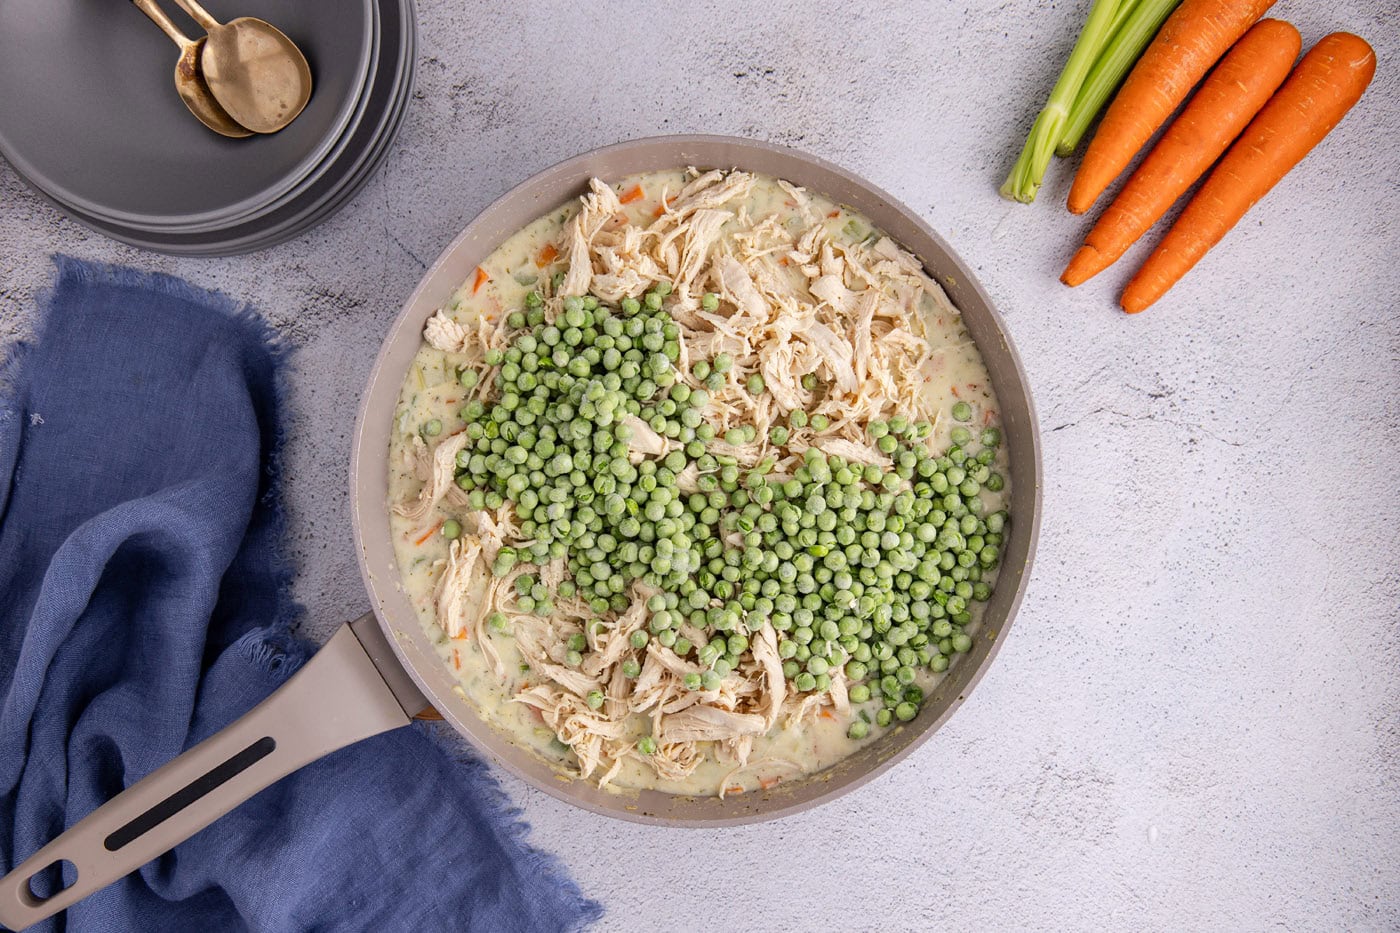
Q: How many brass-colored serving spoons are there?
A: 2